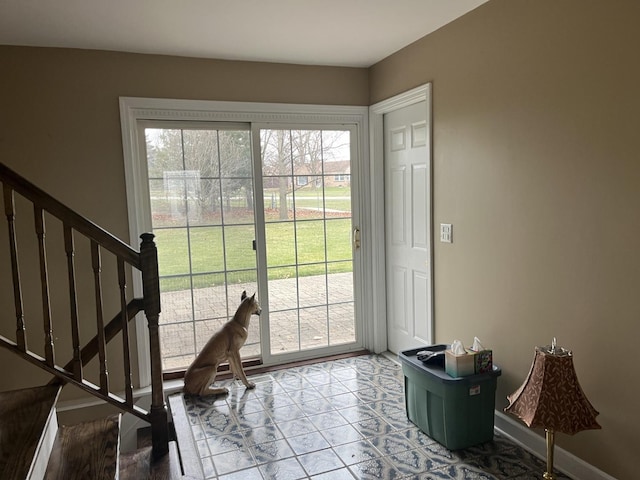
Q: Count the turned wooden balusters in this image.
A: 5